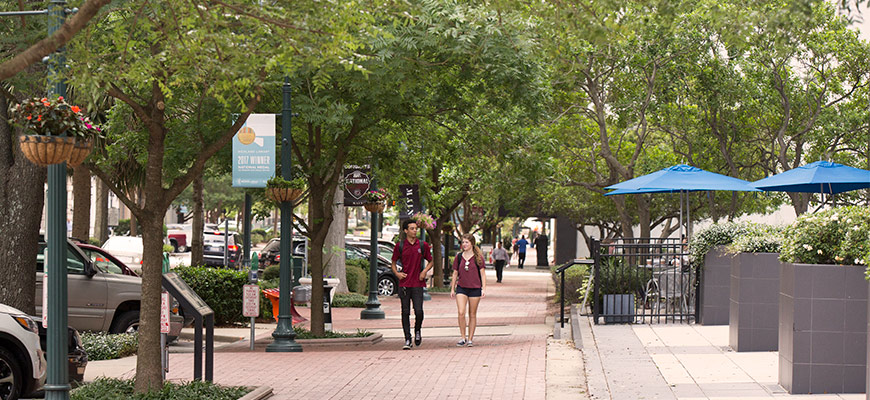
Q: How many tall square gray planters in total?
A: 3